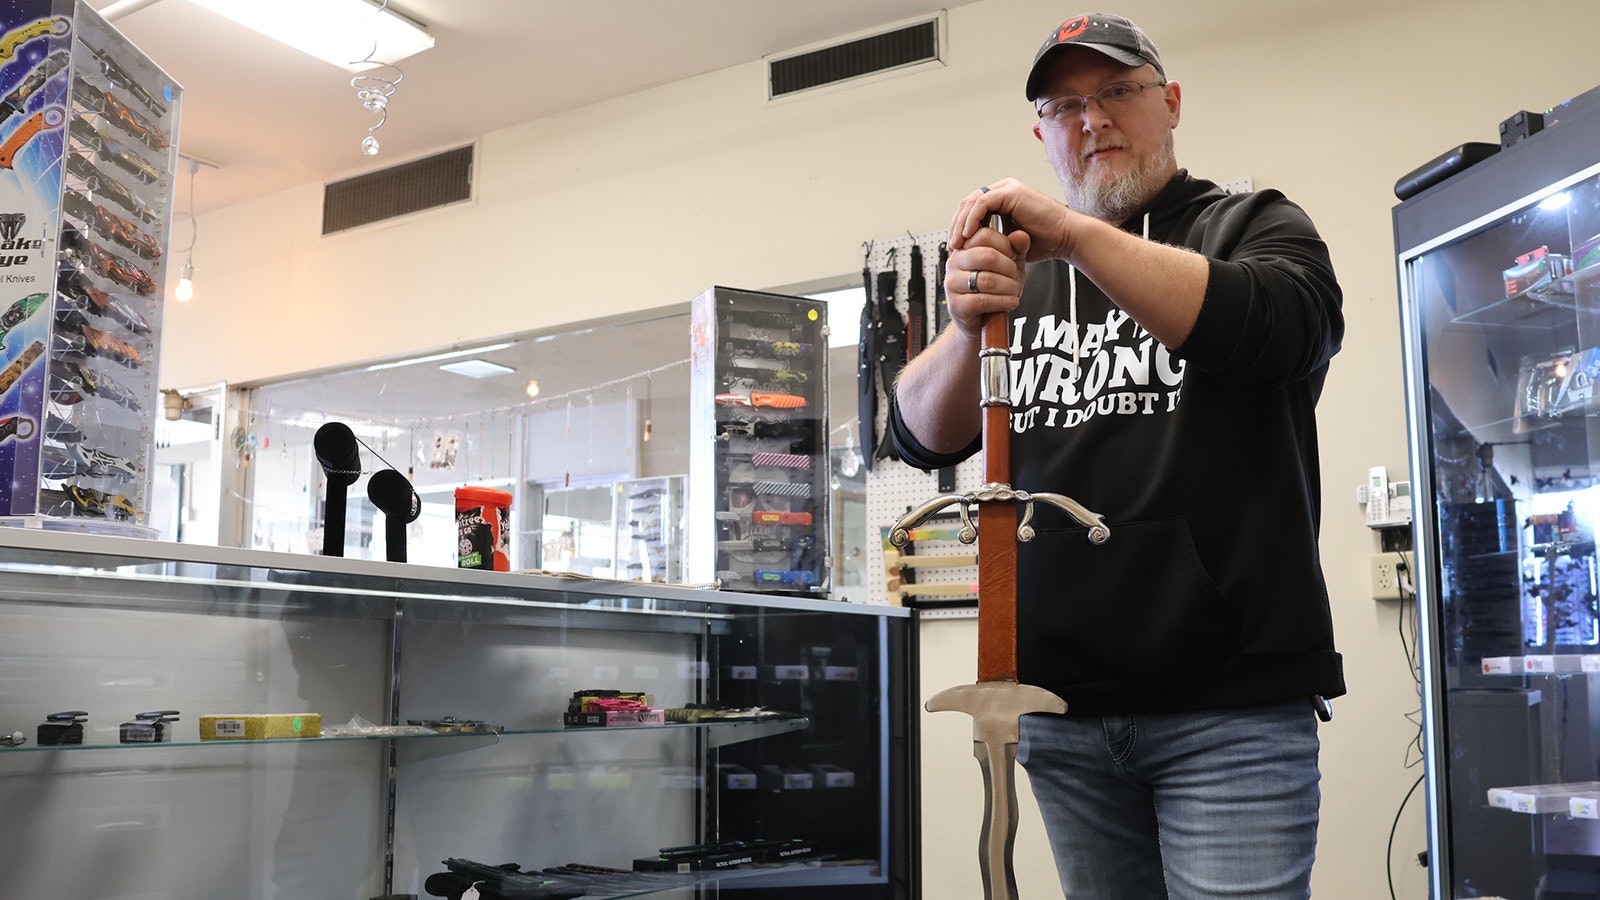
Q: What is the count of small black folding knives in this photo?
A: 2